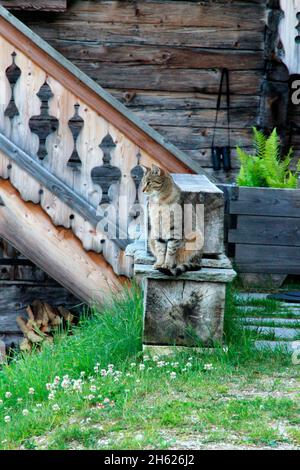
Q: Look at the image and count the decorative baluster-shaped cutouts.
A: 5